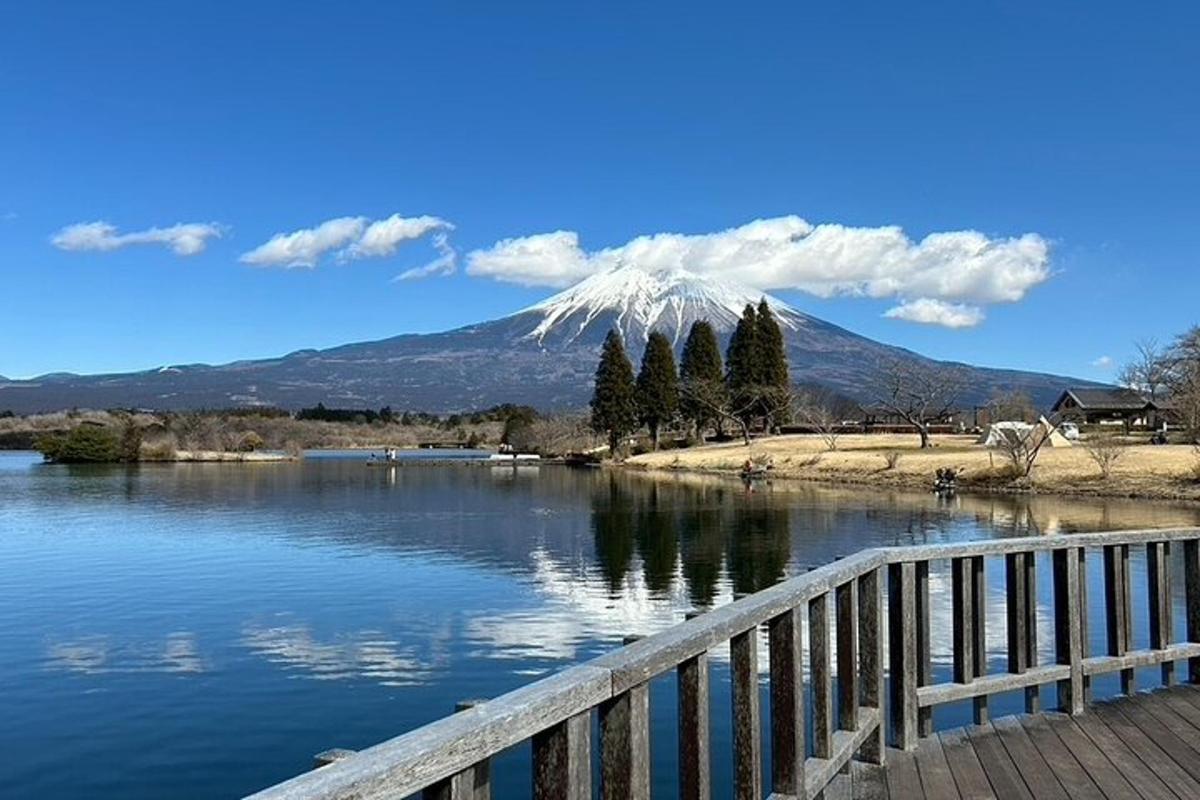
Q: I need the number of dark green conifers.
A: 5